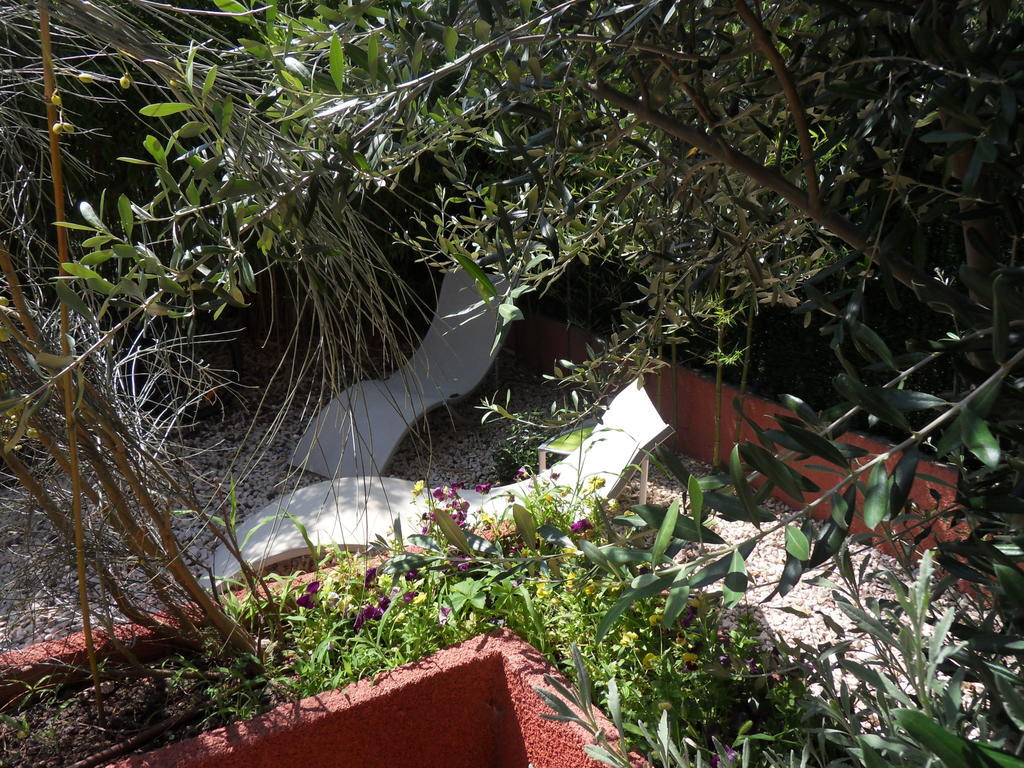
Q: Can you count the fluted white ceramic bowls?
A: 0